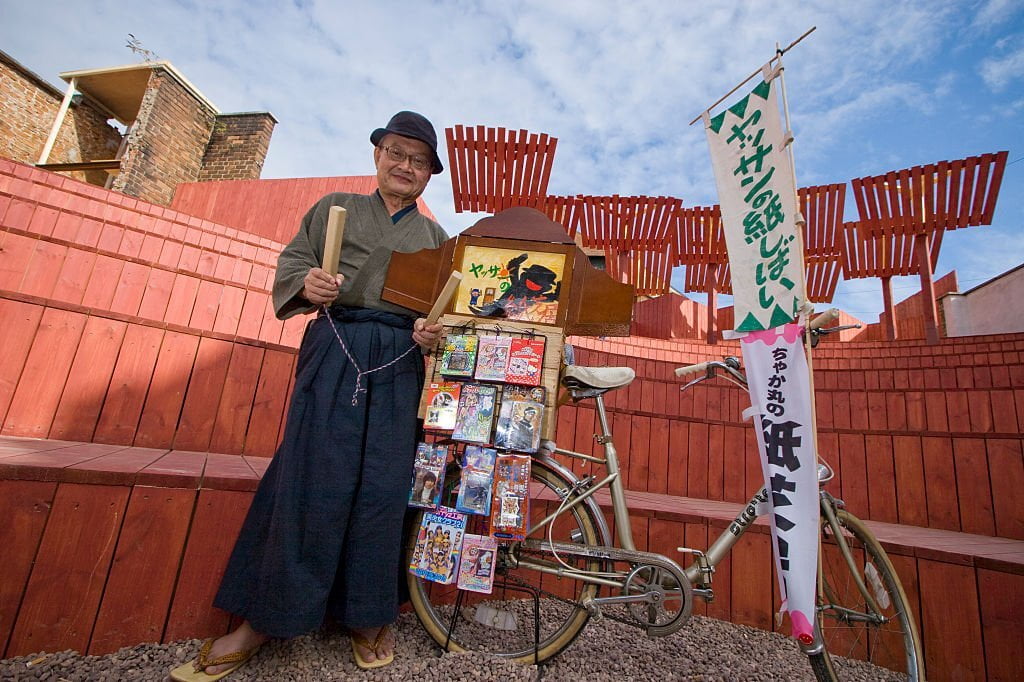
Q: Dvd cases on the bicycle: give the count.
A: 11